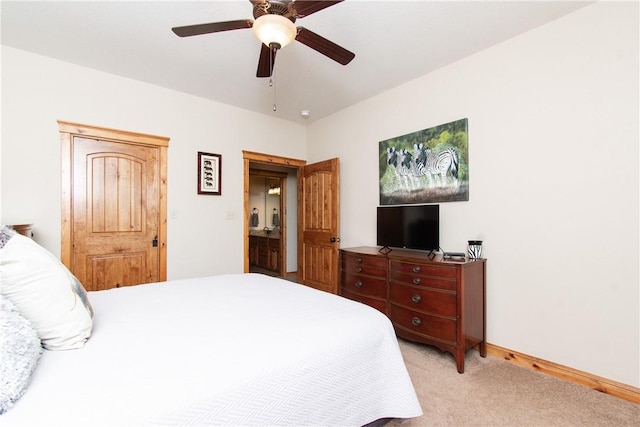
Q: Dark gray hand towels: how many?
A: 2